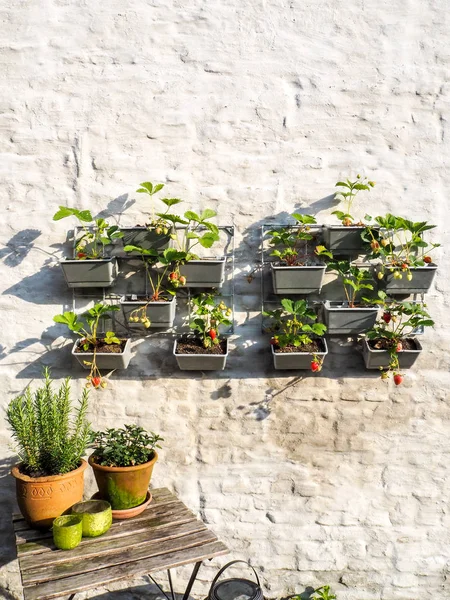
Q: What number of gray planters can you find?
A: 12